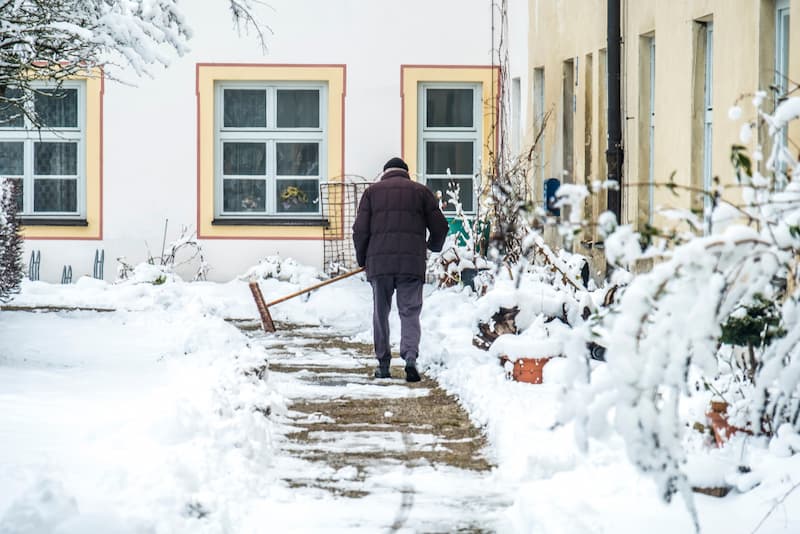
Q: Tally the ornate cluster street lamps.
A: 0